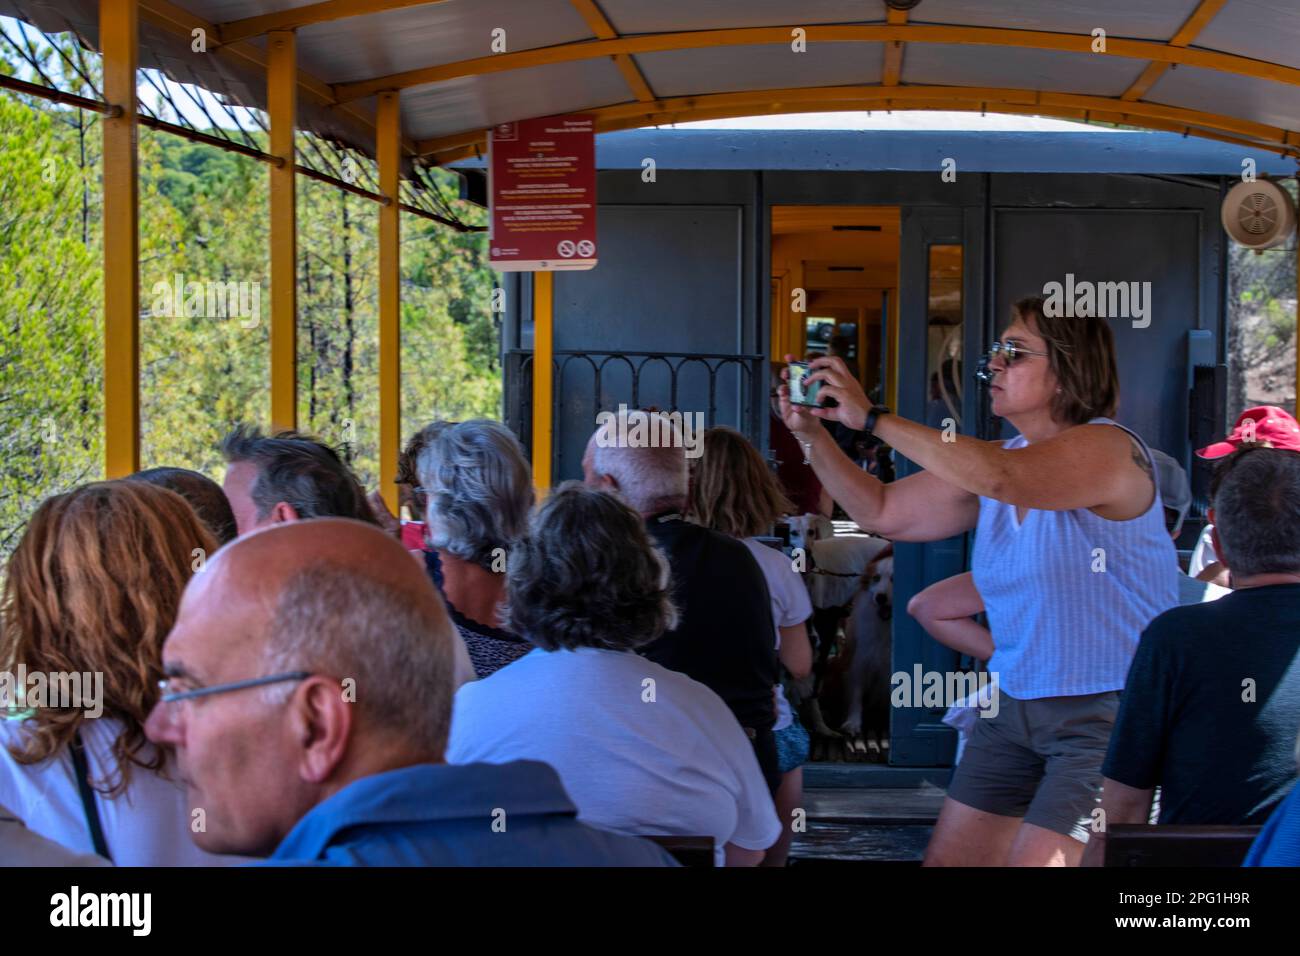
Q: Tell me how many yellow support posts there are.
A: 4